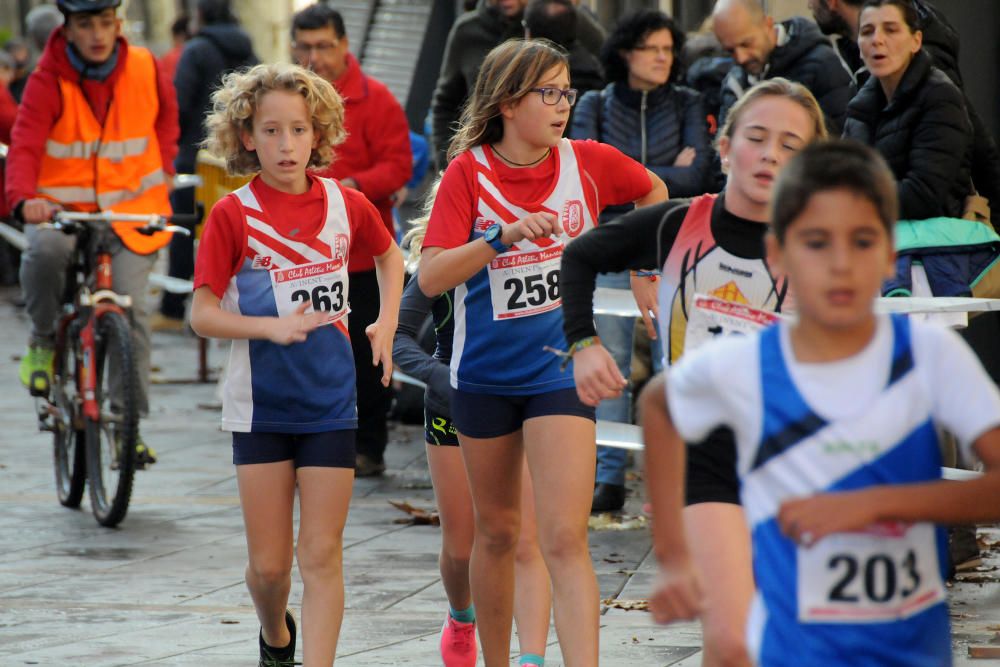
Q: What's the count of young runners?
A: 5